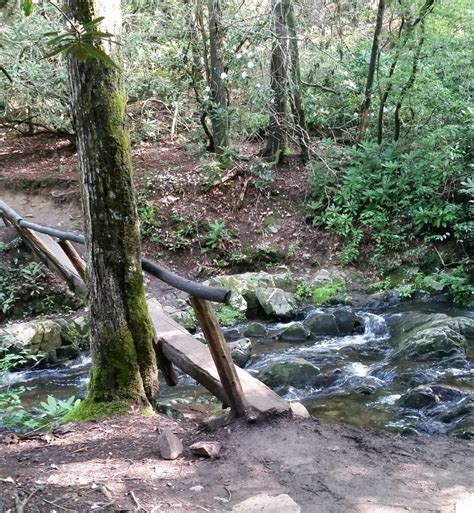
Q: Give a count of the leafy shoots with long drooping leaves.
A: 1